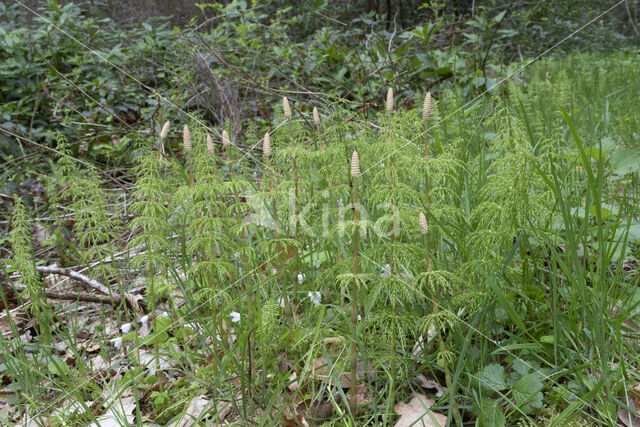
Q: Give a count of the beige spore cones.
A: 11